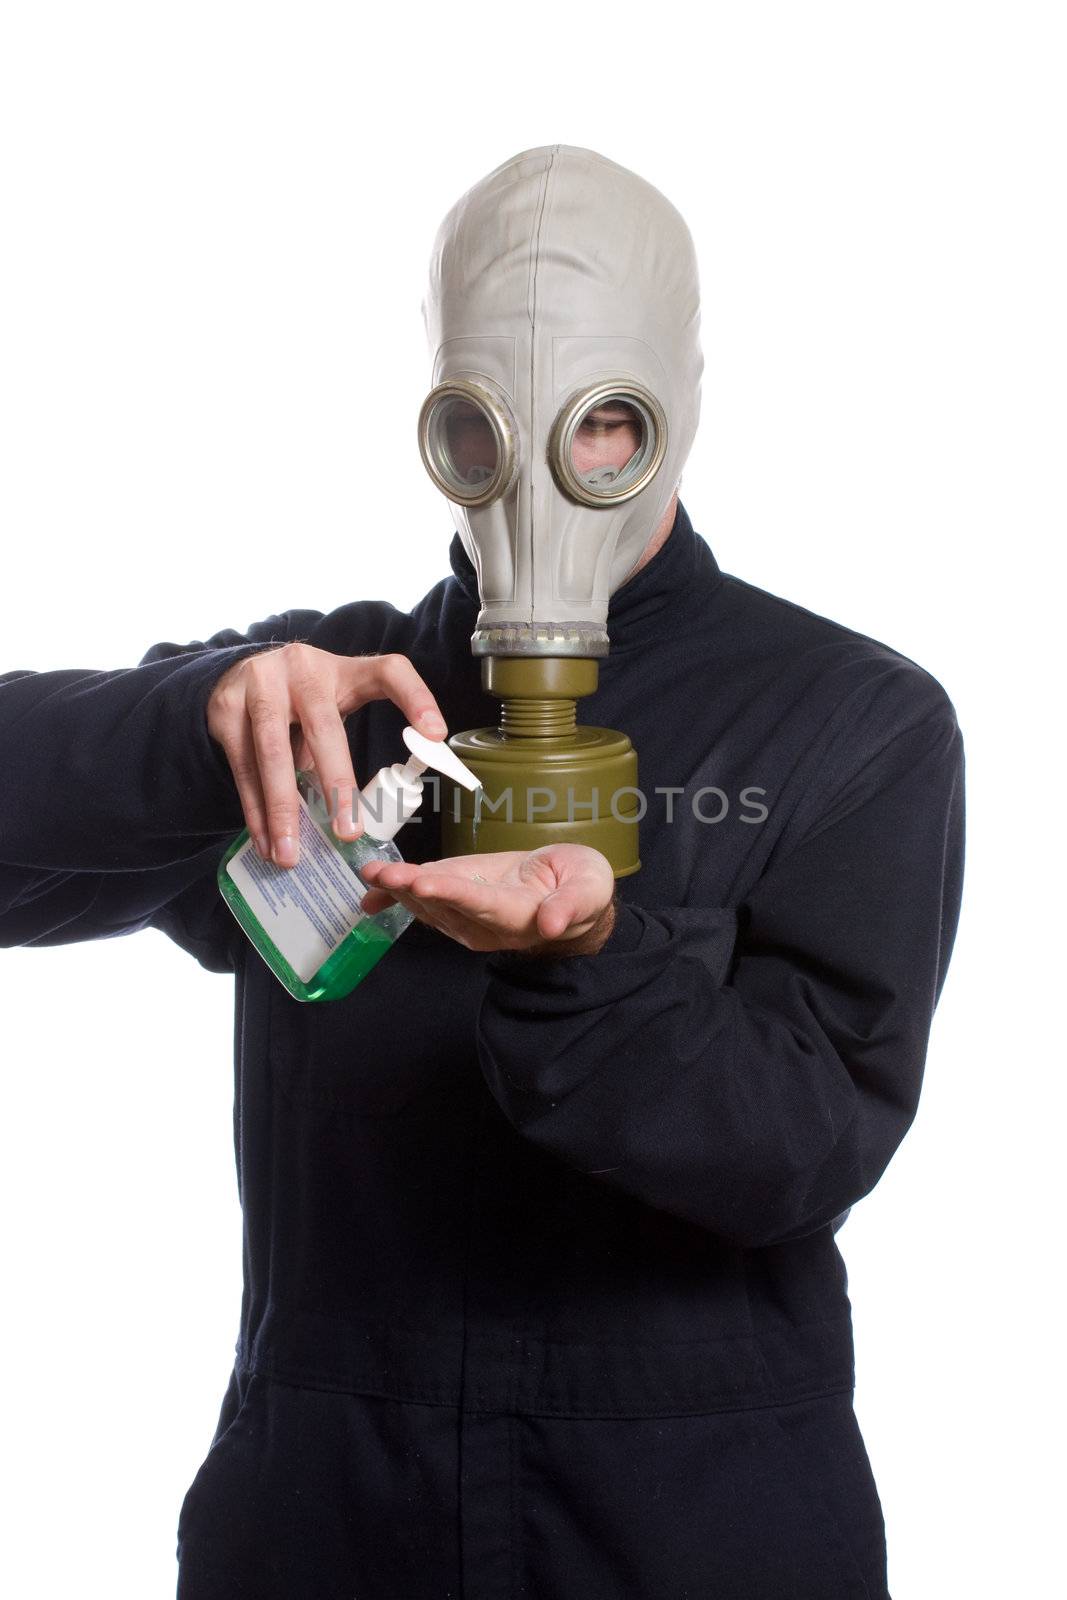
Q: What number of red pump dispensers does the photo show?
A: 0